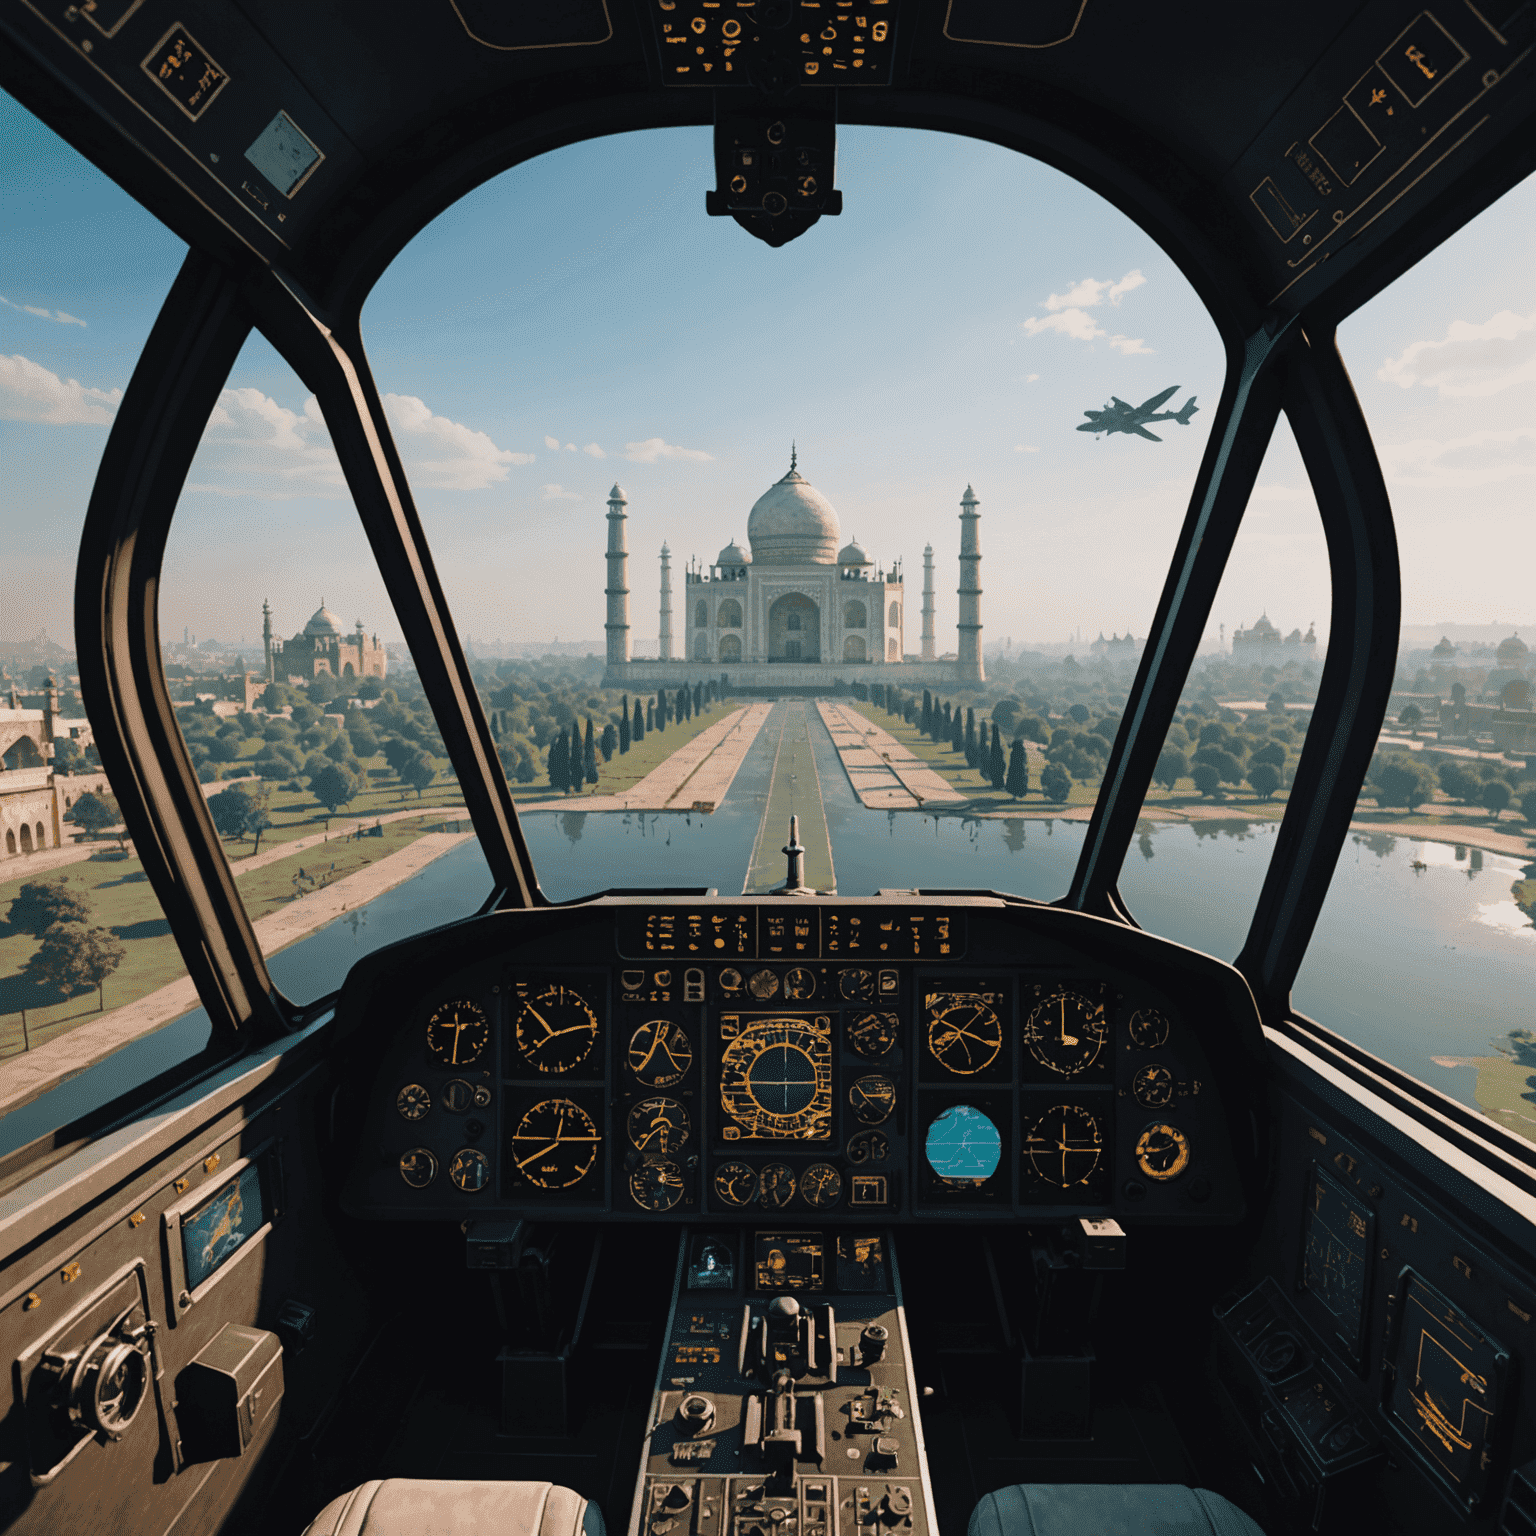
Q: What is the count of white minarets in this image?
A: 4